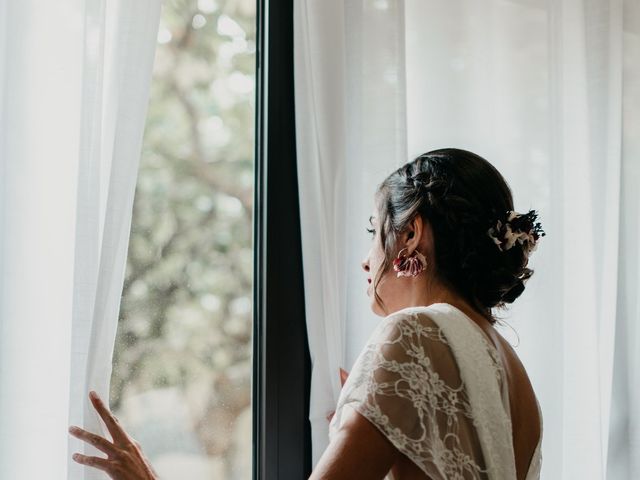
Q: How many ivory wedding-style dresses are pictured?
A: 1